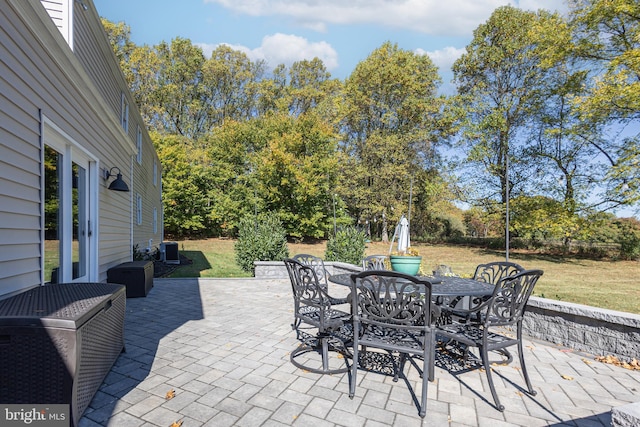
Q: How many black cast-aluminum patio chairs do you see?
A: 6